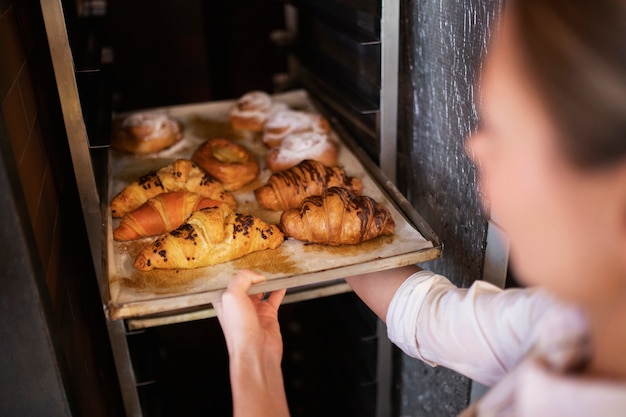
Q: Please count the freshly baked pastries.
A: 10